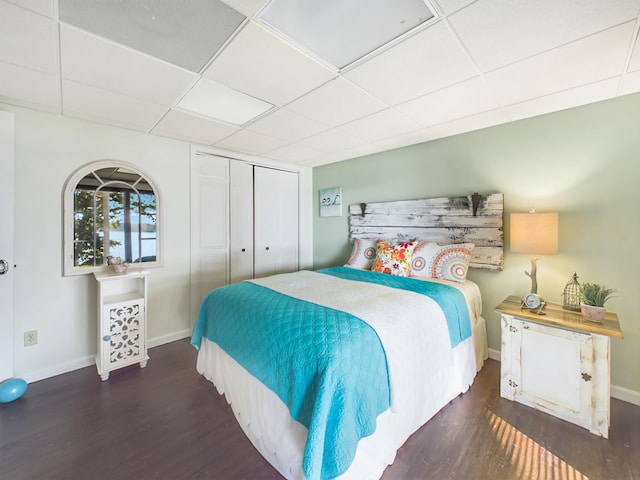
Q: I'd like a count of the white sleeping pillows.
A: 2